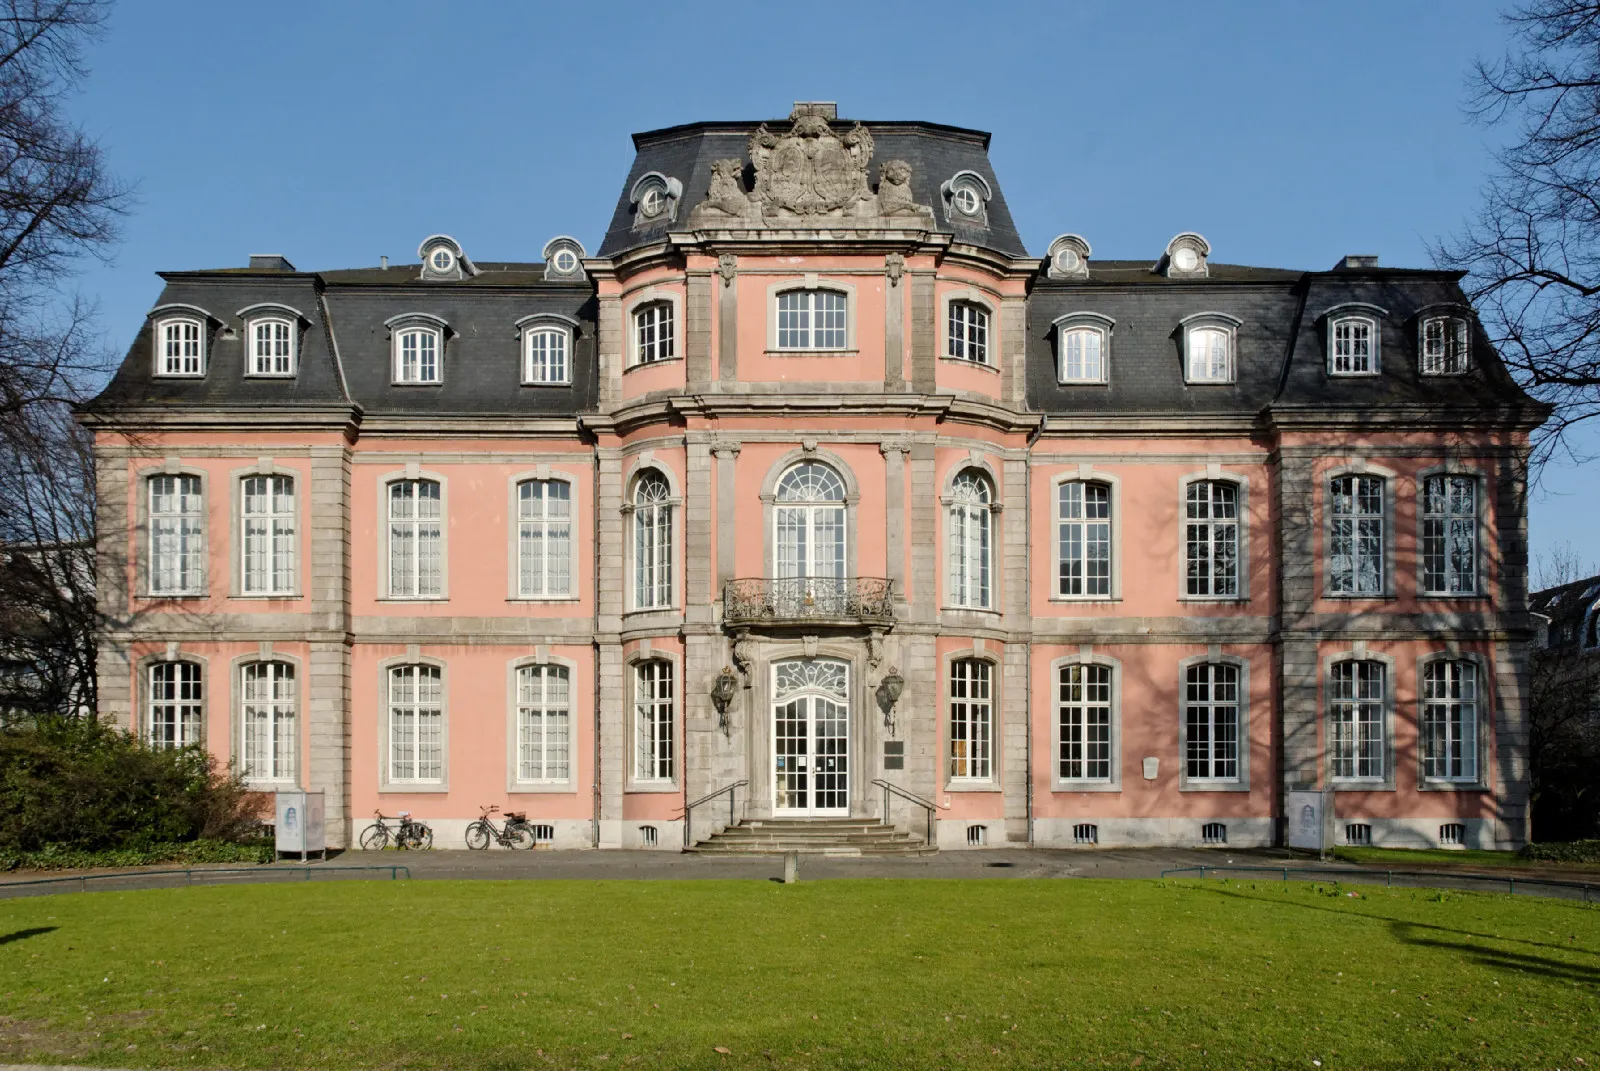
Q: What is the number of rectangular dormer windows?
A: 8